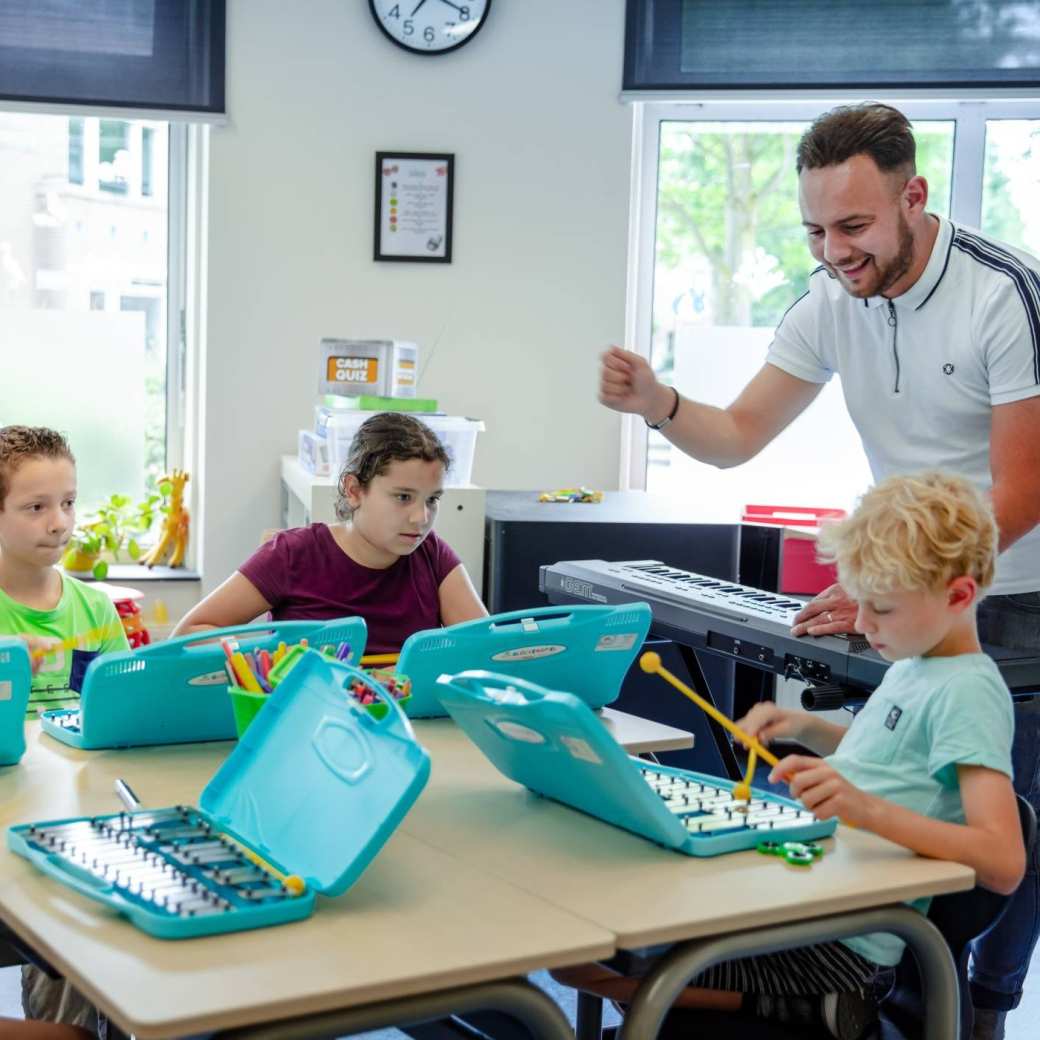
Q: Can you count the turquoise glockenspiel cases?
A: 5